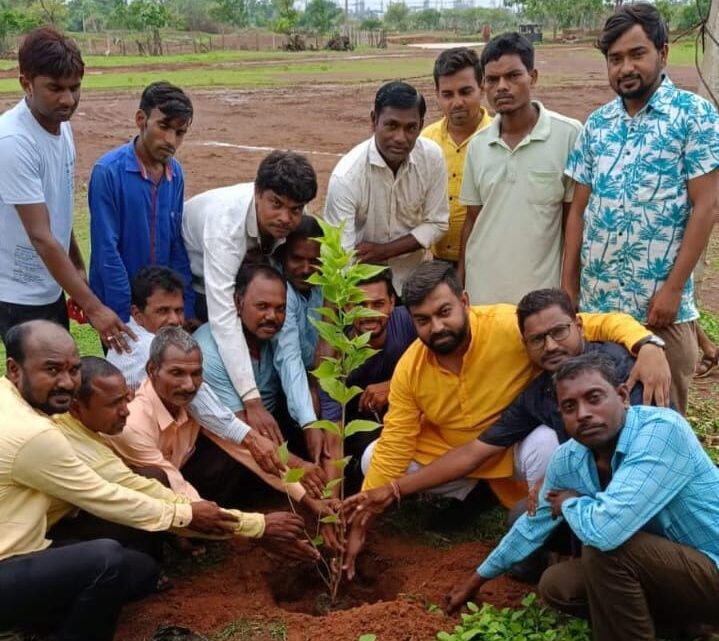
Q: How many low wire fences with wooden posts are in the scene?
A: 1